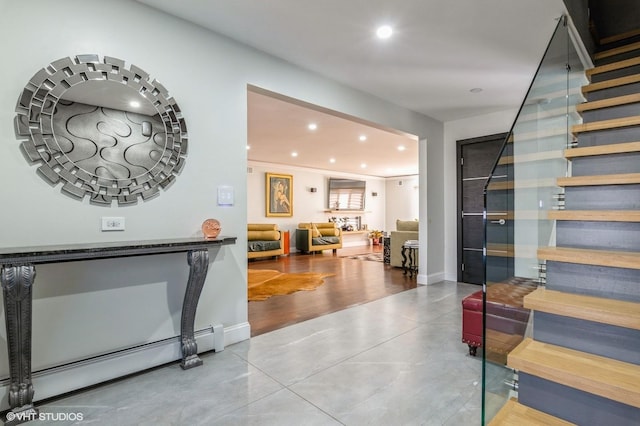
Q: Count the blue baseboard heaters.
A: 0